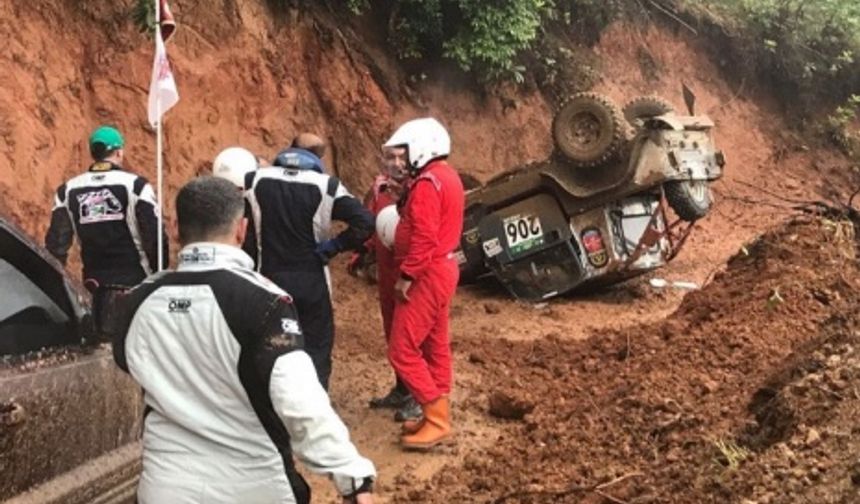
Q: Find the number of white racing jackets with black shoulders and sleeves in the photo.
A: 1